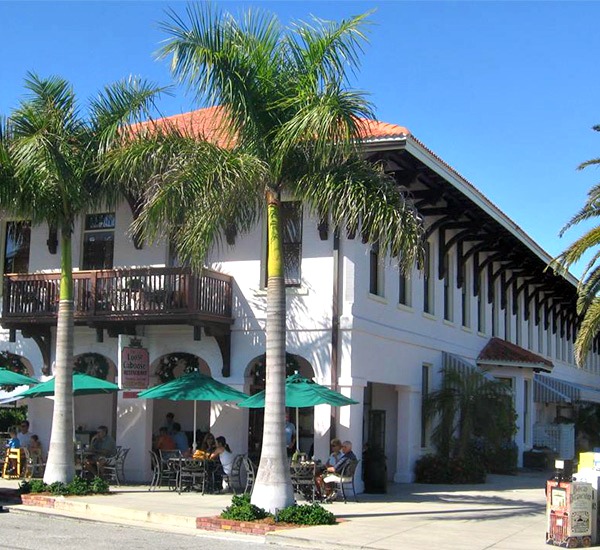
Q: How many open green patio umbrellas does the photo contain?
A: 4